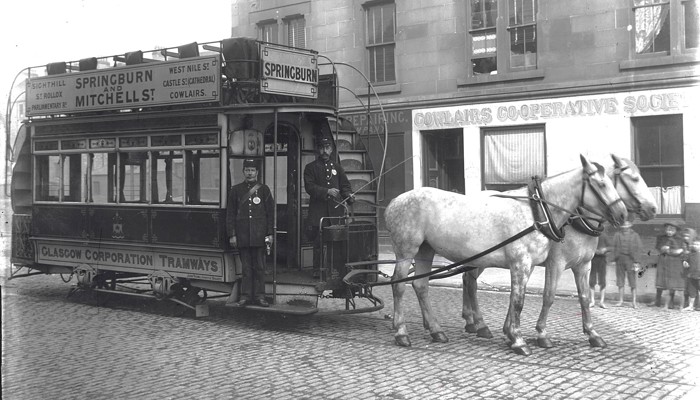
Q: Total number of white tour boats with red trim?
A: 0